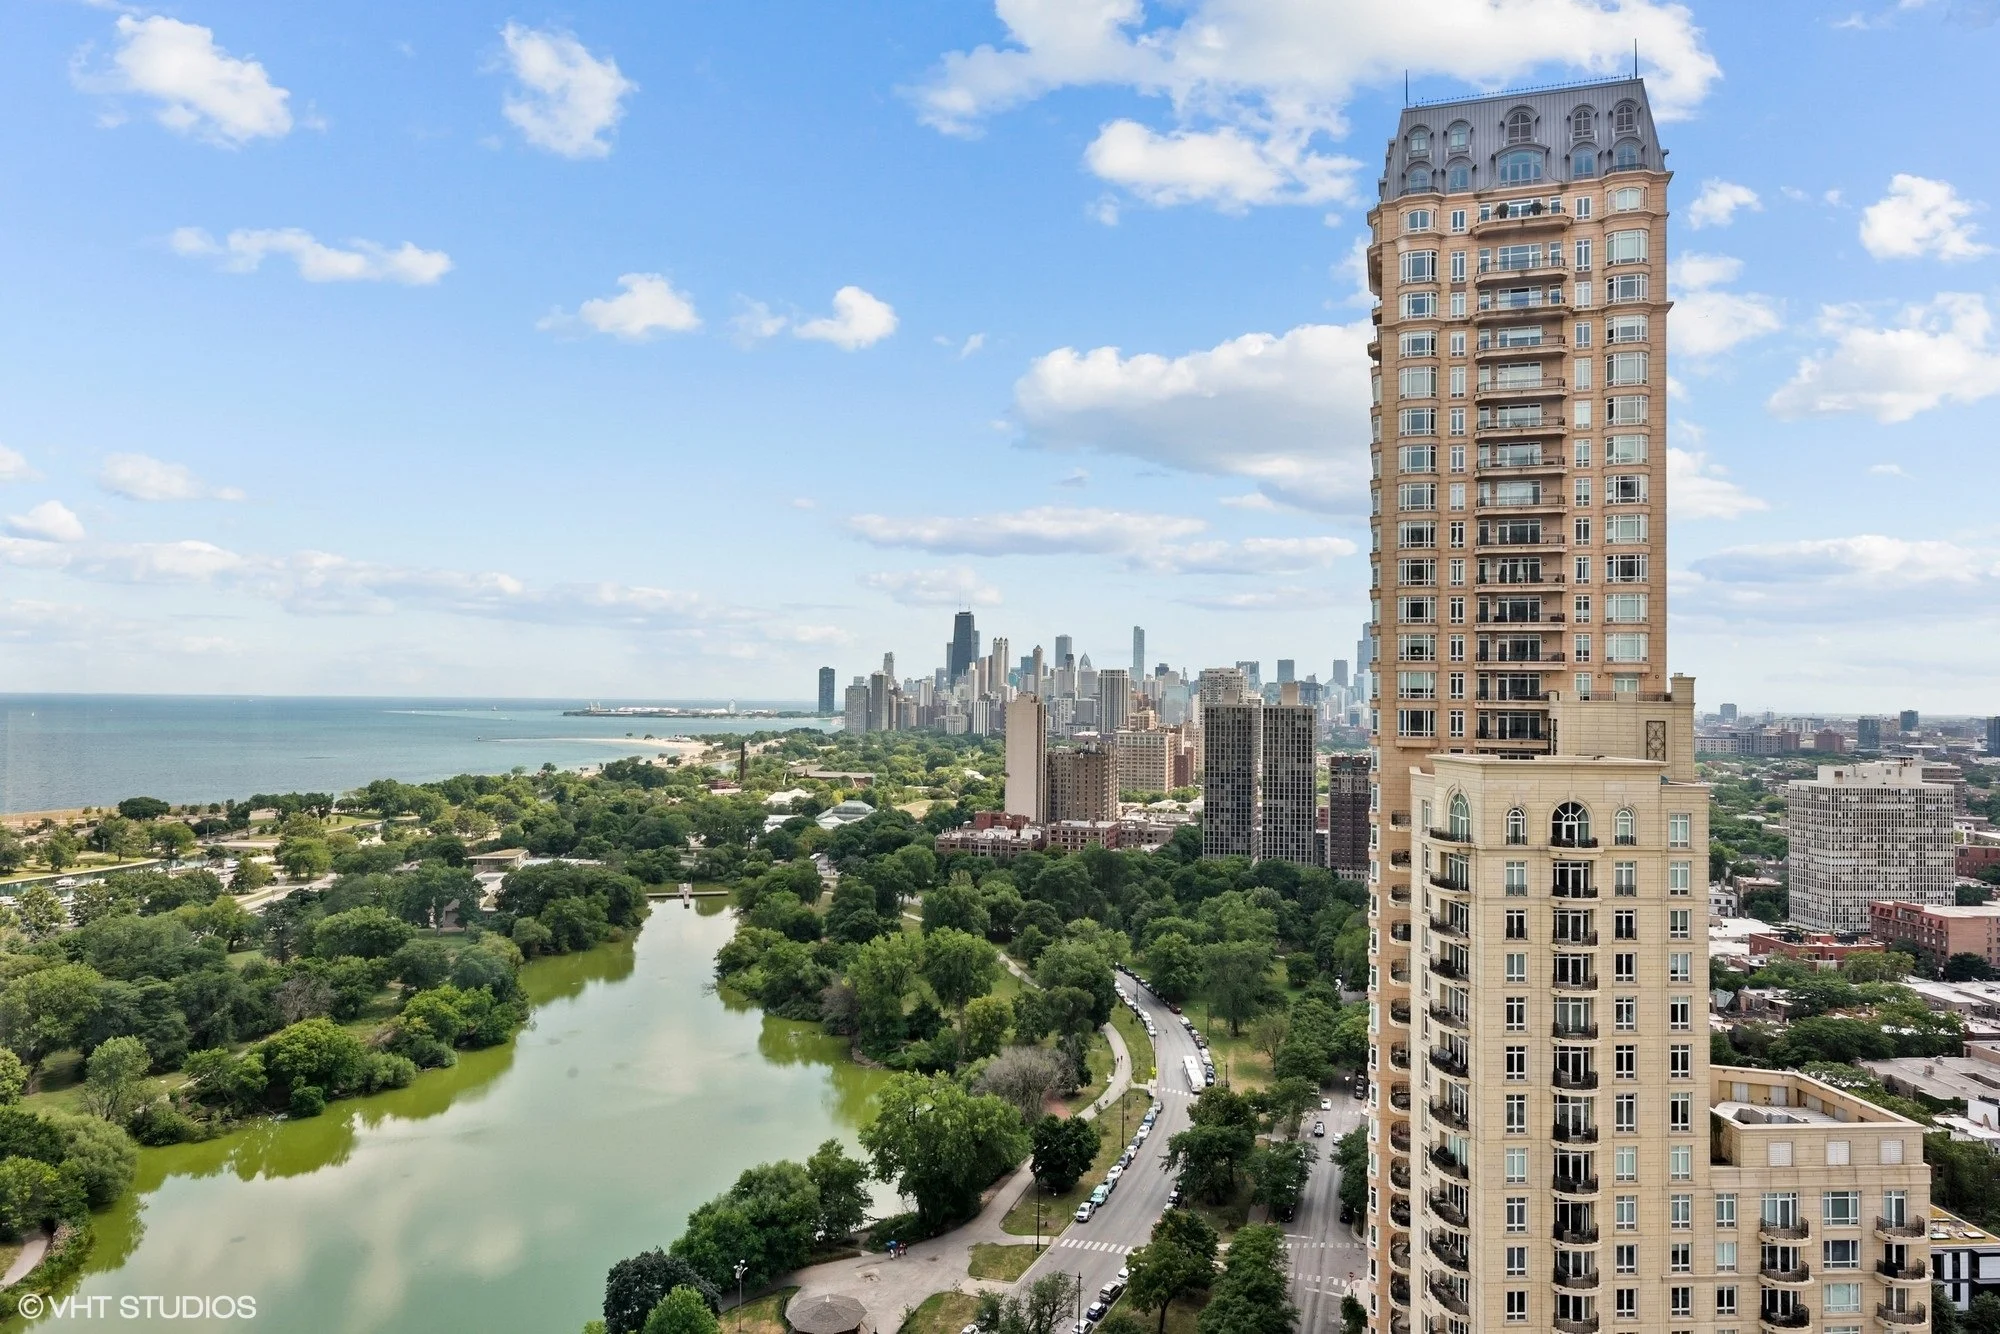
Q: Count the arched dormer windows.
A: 10